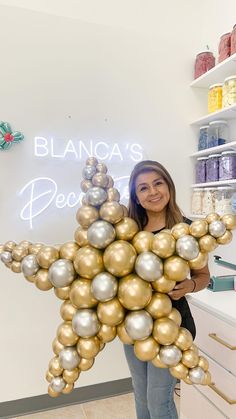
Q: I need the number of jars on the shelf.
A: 13